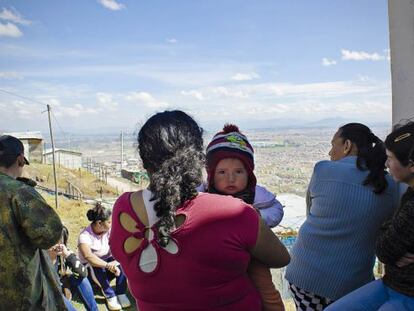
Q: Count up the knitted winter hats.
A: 1